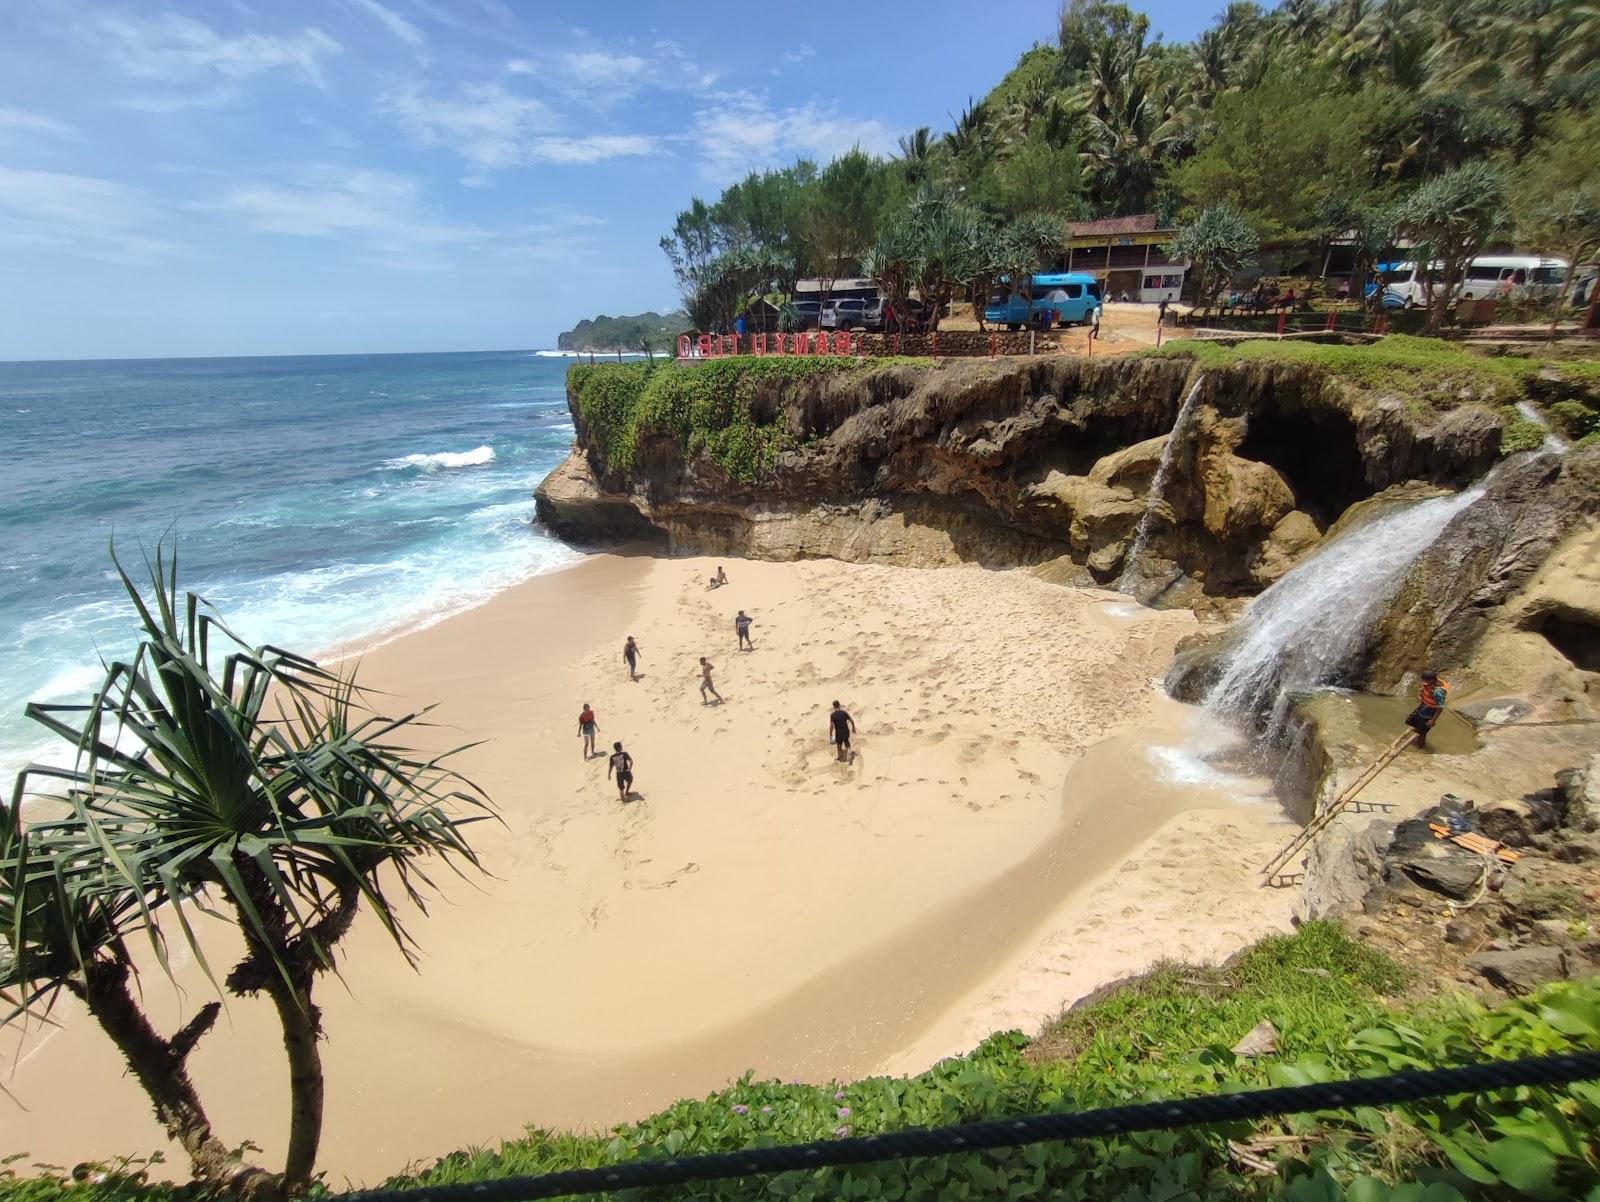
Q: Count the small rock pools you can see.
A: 1